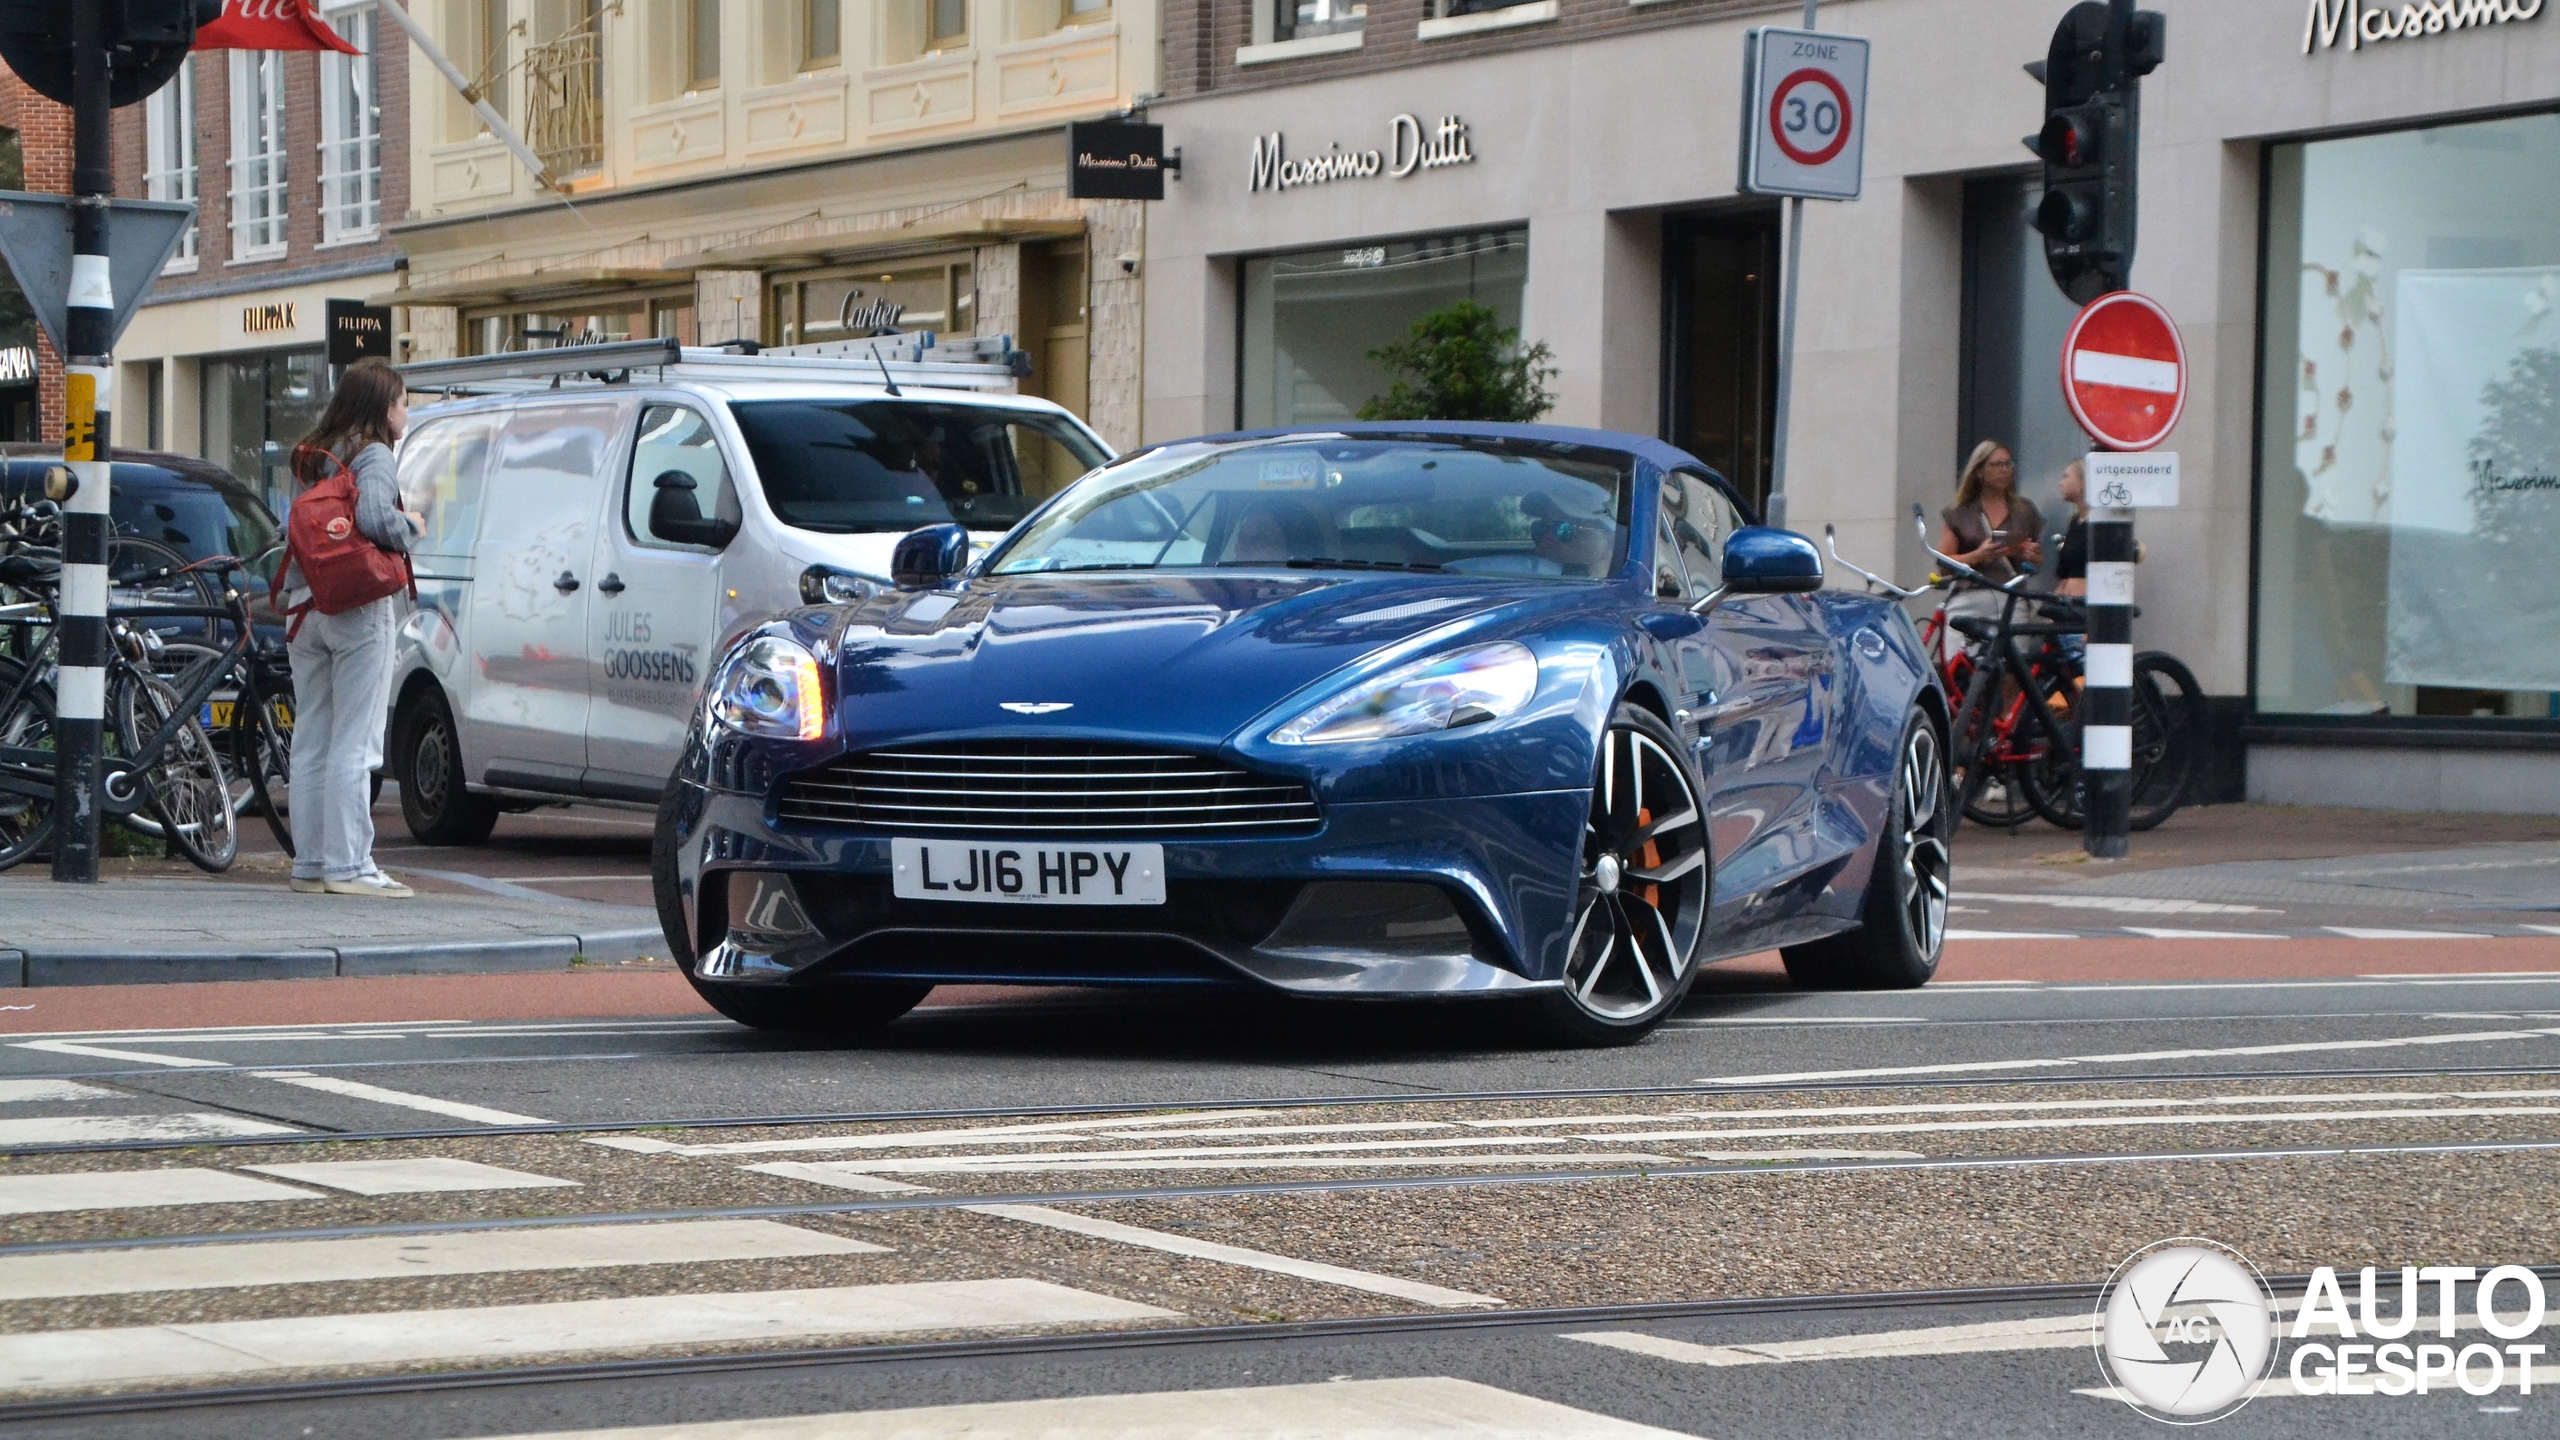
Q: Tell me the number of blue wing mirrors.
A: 2